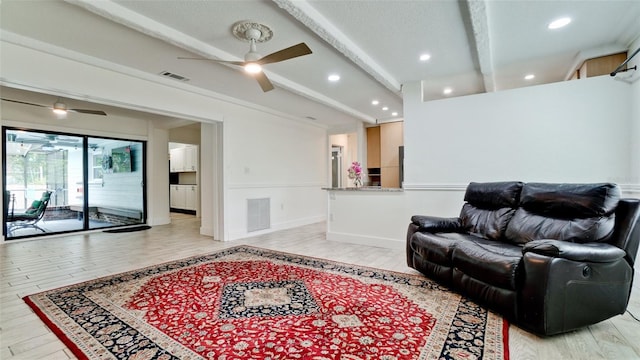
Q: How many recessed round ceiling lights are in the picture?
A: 8